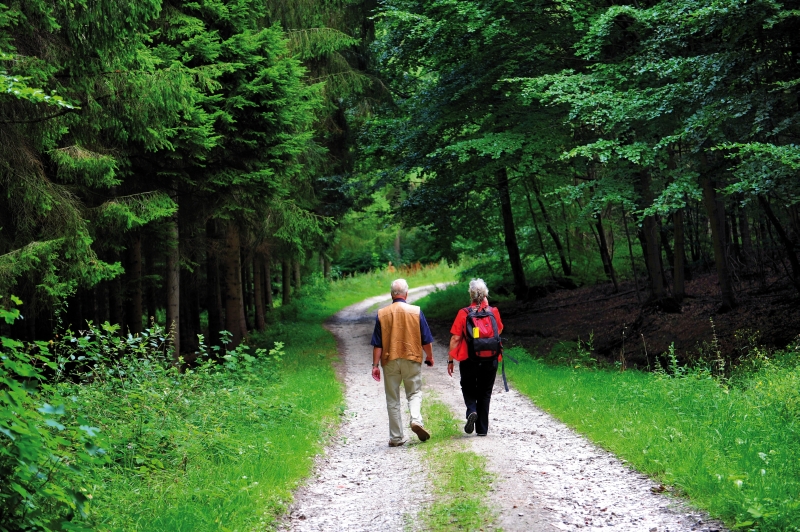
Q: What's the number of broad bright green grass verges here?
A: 2